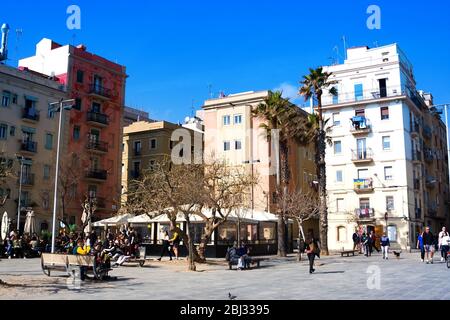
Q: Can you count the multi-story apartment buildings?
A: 5